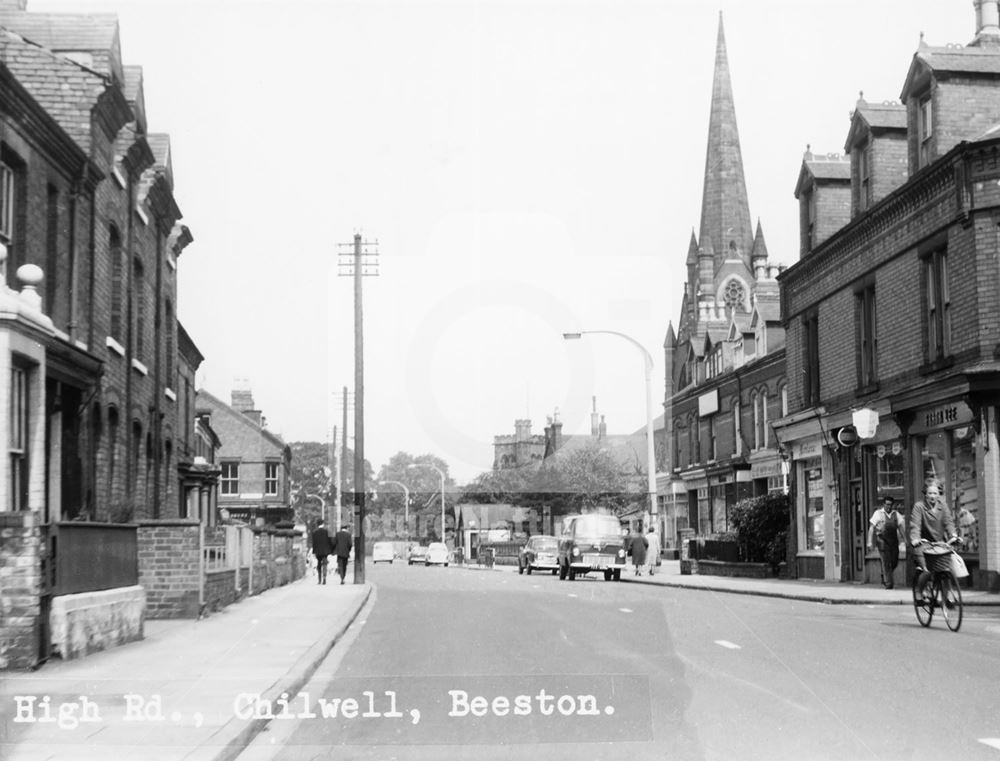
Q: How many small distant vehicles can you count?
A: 3